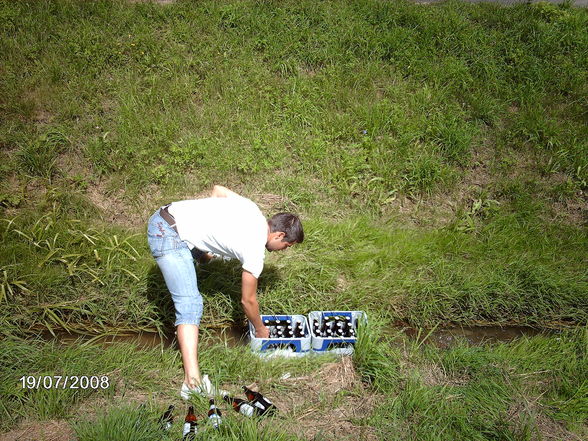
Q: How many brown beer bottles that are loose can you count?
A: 5